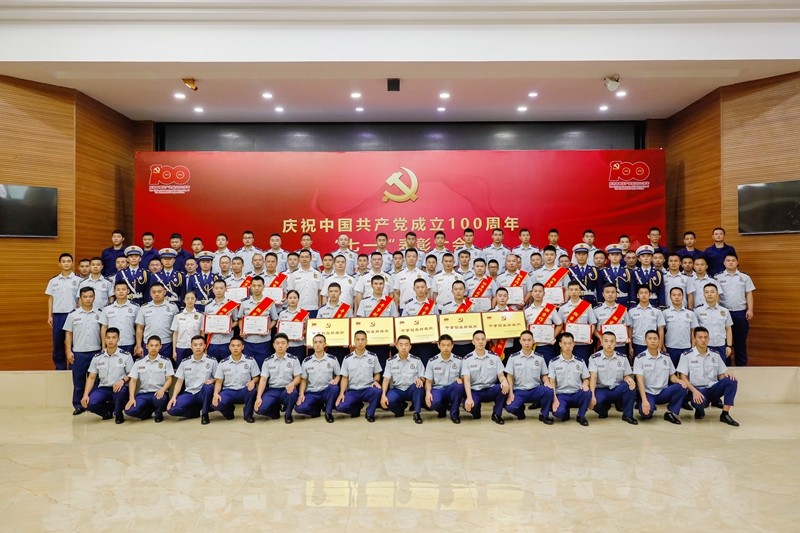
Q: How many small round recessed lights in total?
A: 12